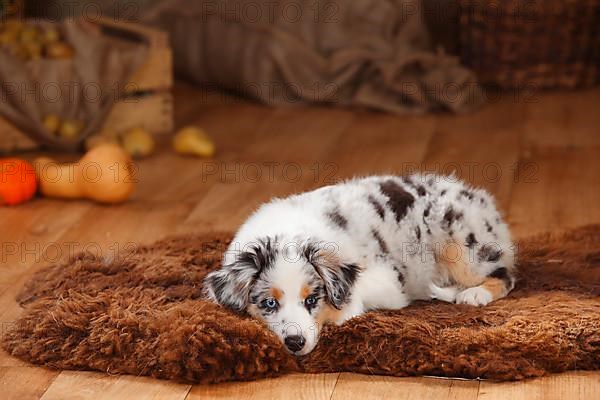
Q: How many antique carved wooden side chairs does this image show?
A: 0